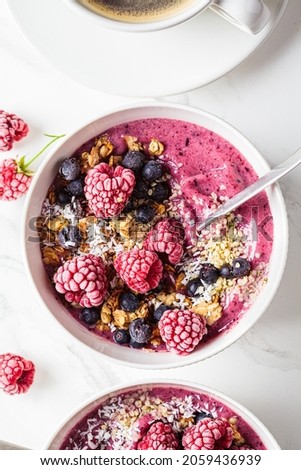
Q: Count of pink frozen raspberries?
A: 10